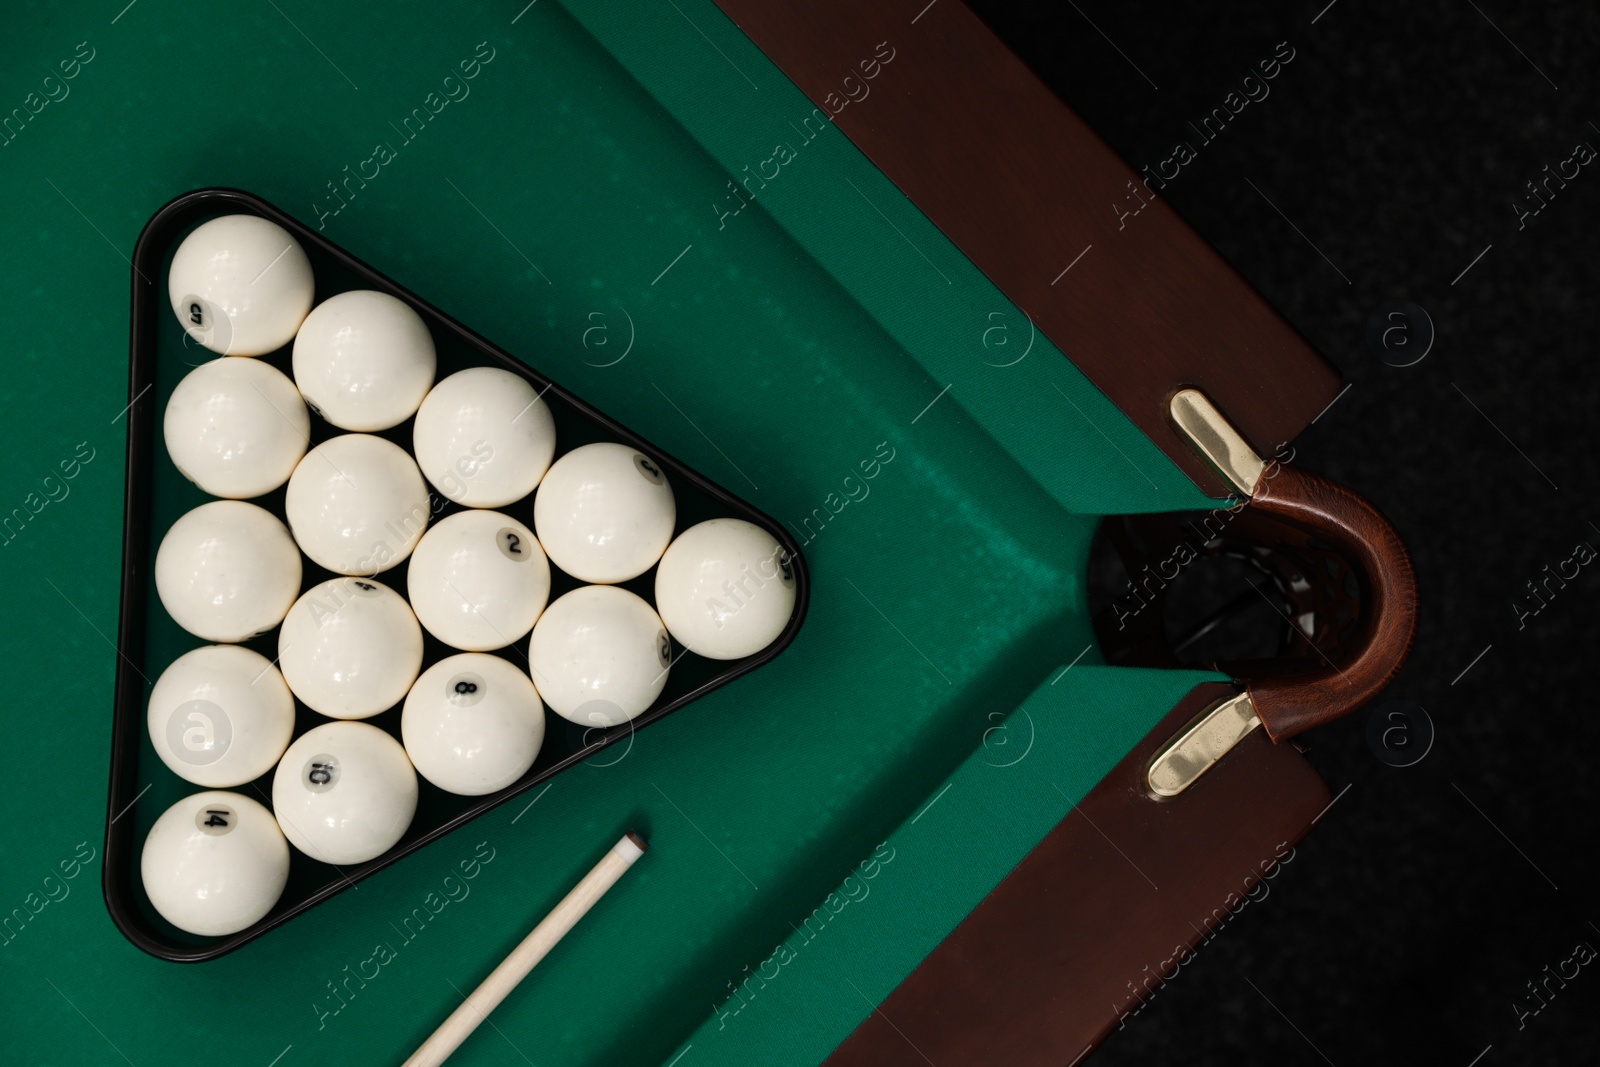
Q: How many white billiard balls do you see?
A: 15